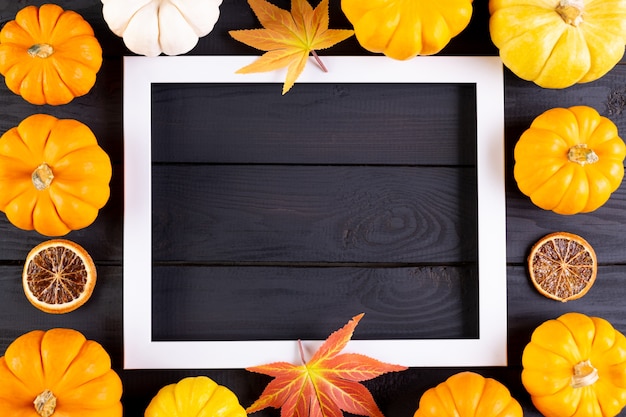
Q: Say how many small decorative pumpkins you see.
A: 10